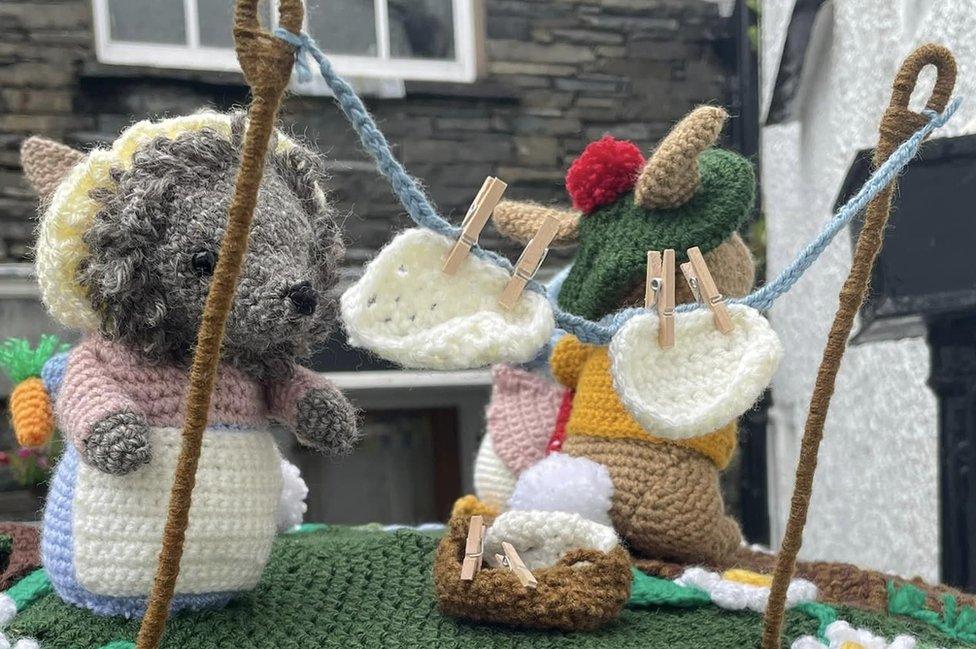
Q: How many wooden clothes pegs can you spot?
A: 6